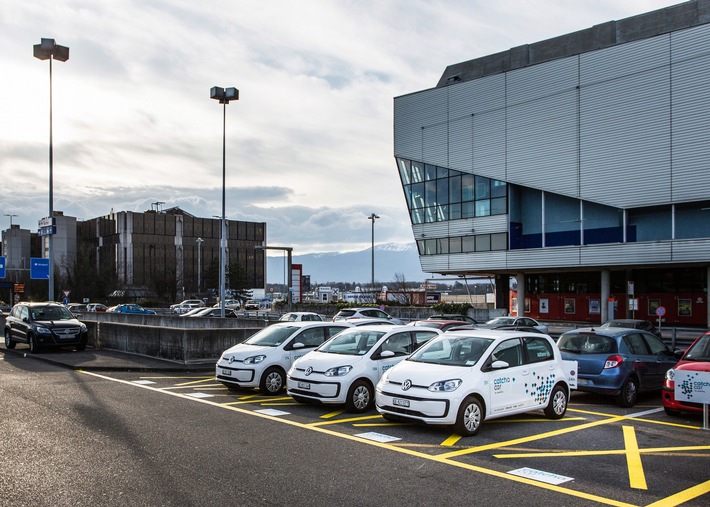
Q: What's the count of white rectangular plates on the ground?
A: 5